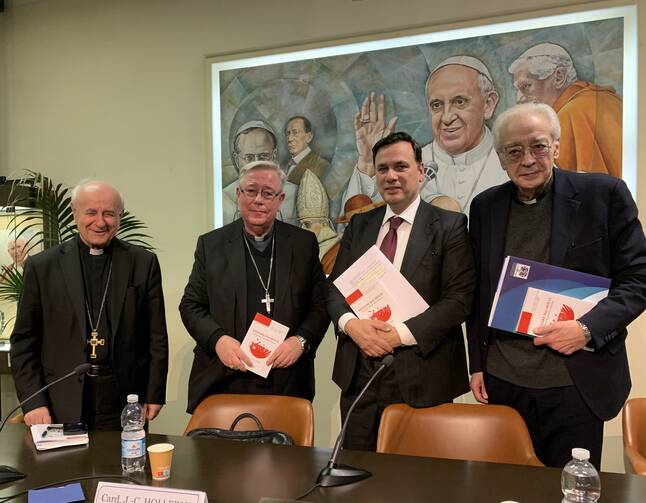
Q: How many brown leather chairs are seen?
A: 3